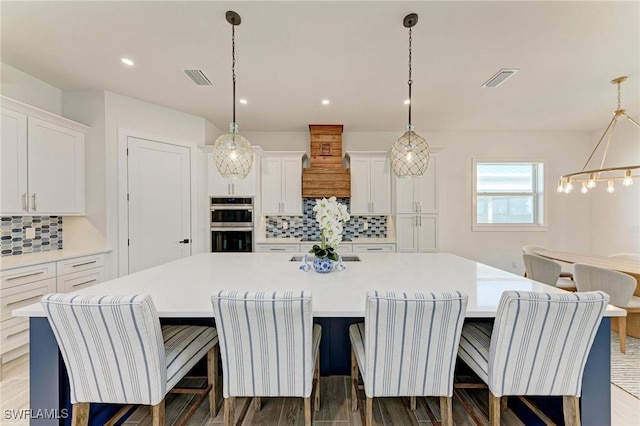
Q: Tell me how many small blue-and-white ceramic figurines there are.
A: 2